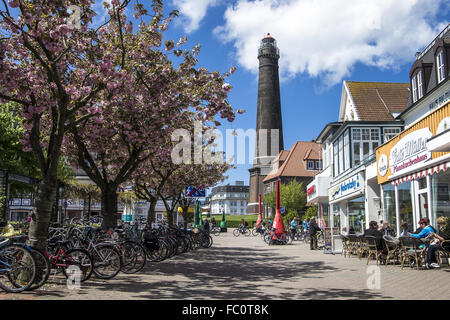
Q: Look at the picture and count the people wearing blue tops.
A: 3